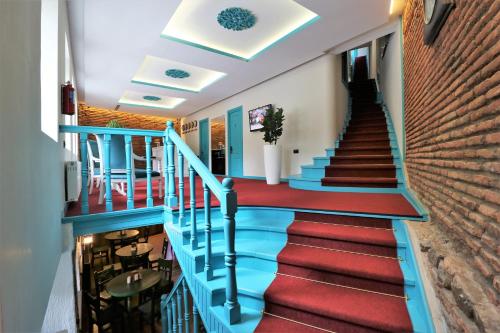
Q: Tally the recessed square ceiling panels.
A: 3